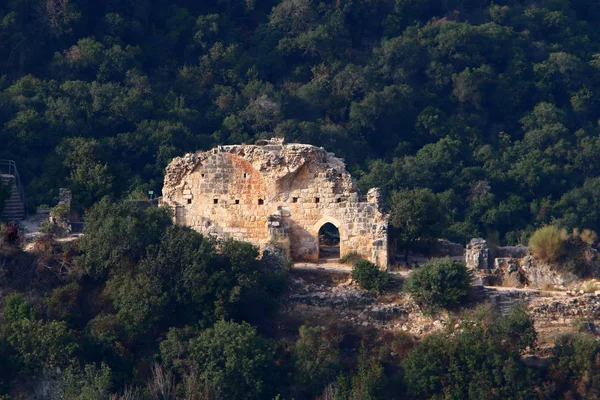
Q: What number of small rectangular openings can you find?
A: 9